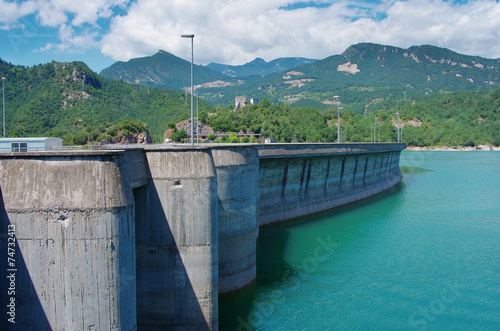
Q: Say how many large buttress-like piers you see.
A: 3